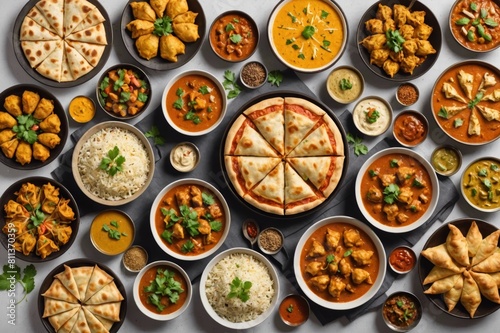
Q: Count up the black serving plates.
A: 8